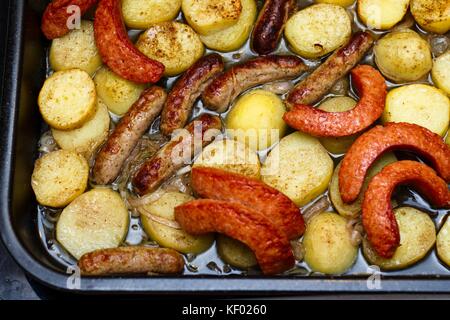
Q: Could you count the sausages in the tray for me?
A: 14